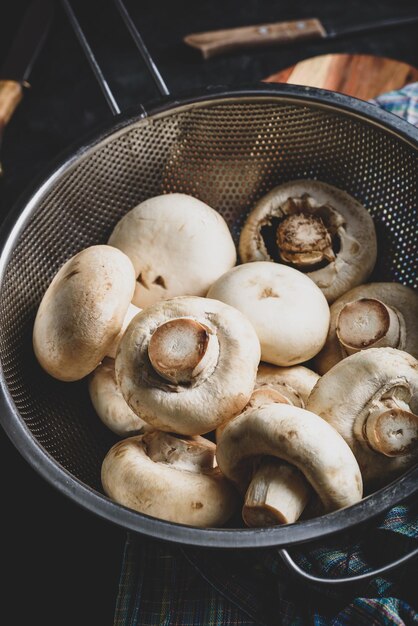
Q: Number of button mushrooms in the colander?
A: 11